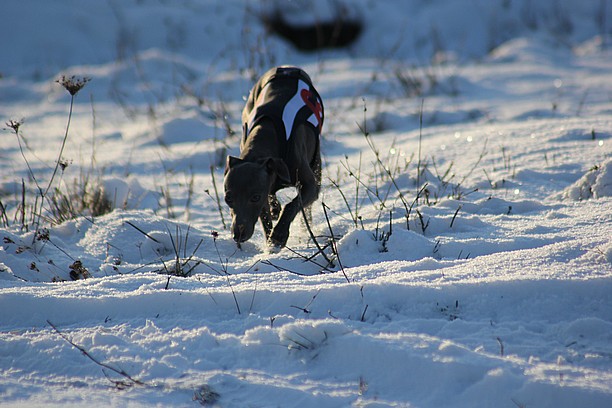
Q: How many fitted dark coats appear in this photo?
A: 1